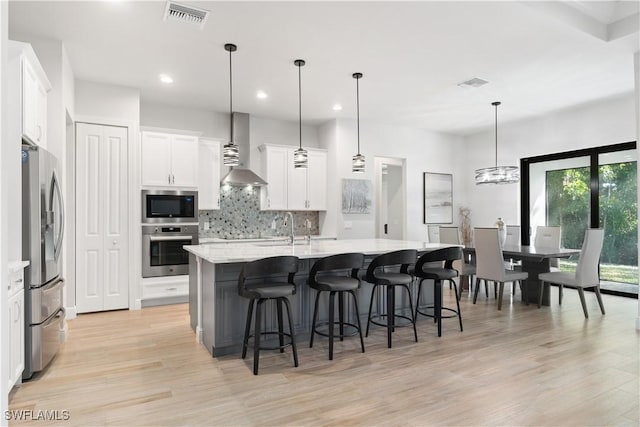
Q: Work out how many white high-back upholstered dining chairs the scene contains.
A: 6